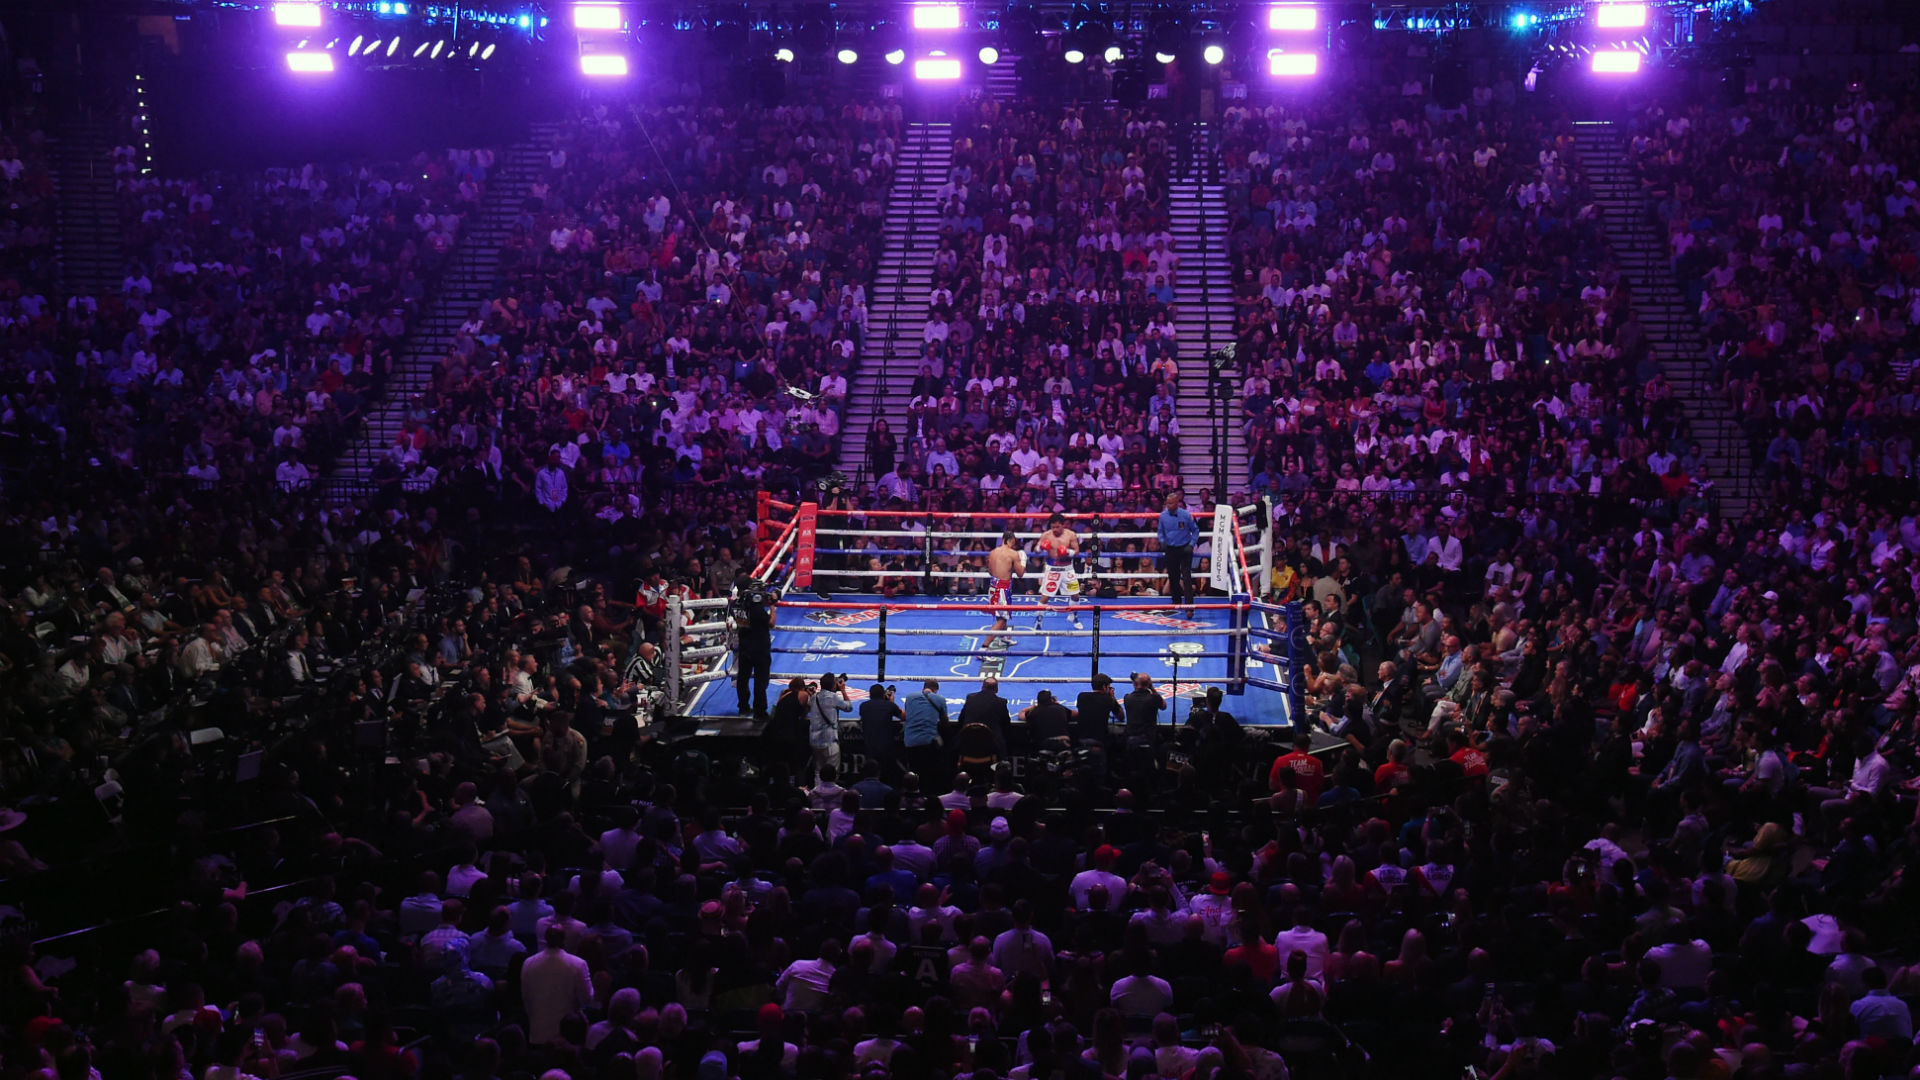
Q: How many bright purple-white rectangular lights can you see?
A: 10